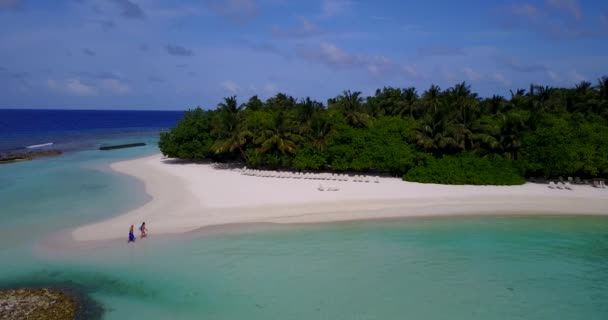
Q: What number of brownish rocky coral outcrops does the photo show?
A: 2